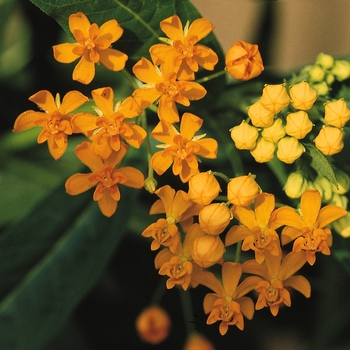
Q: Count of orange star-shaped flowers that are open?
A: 13